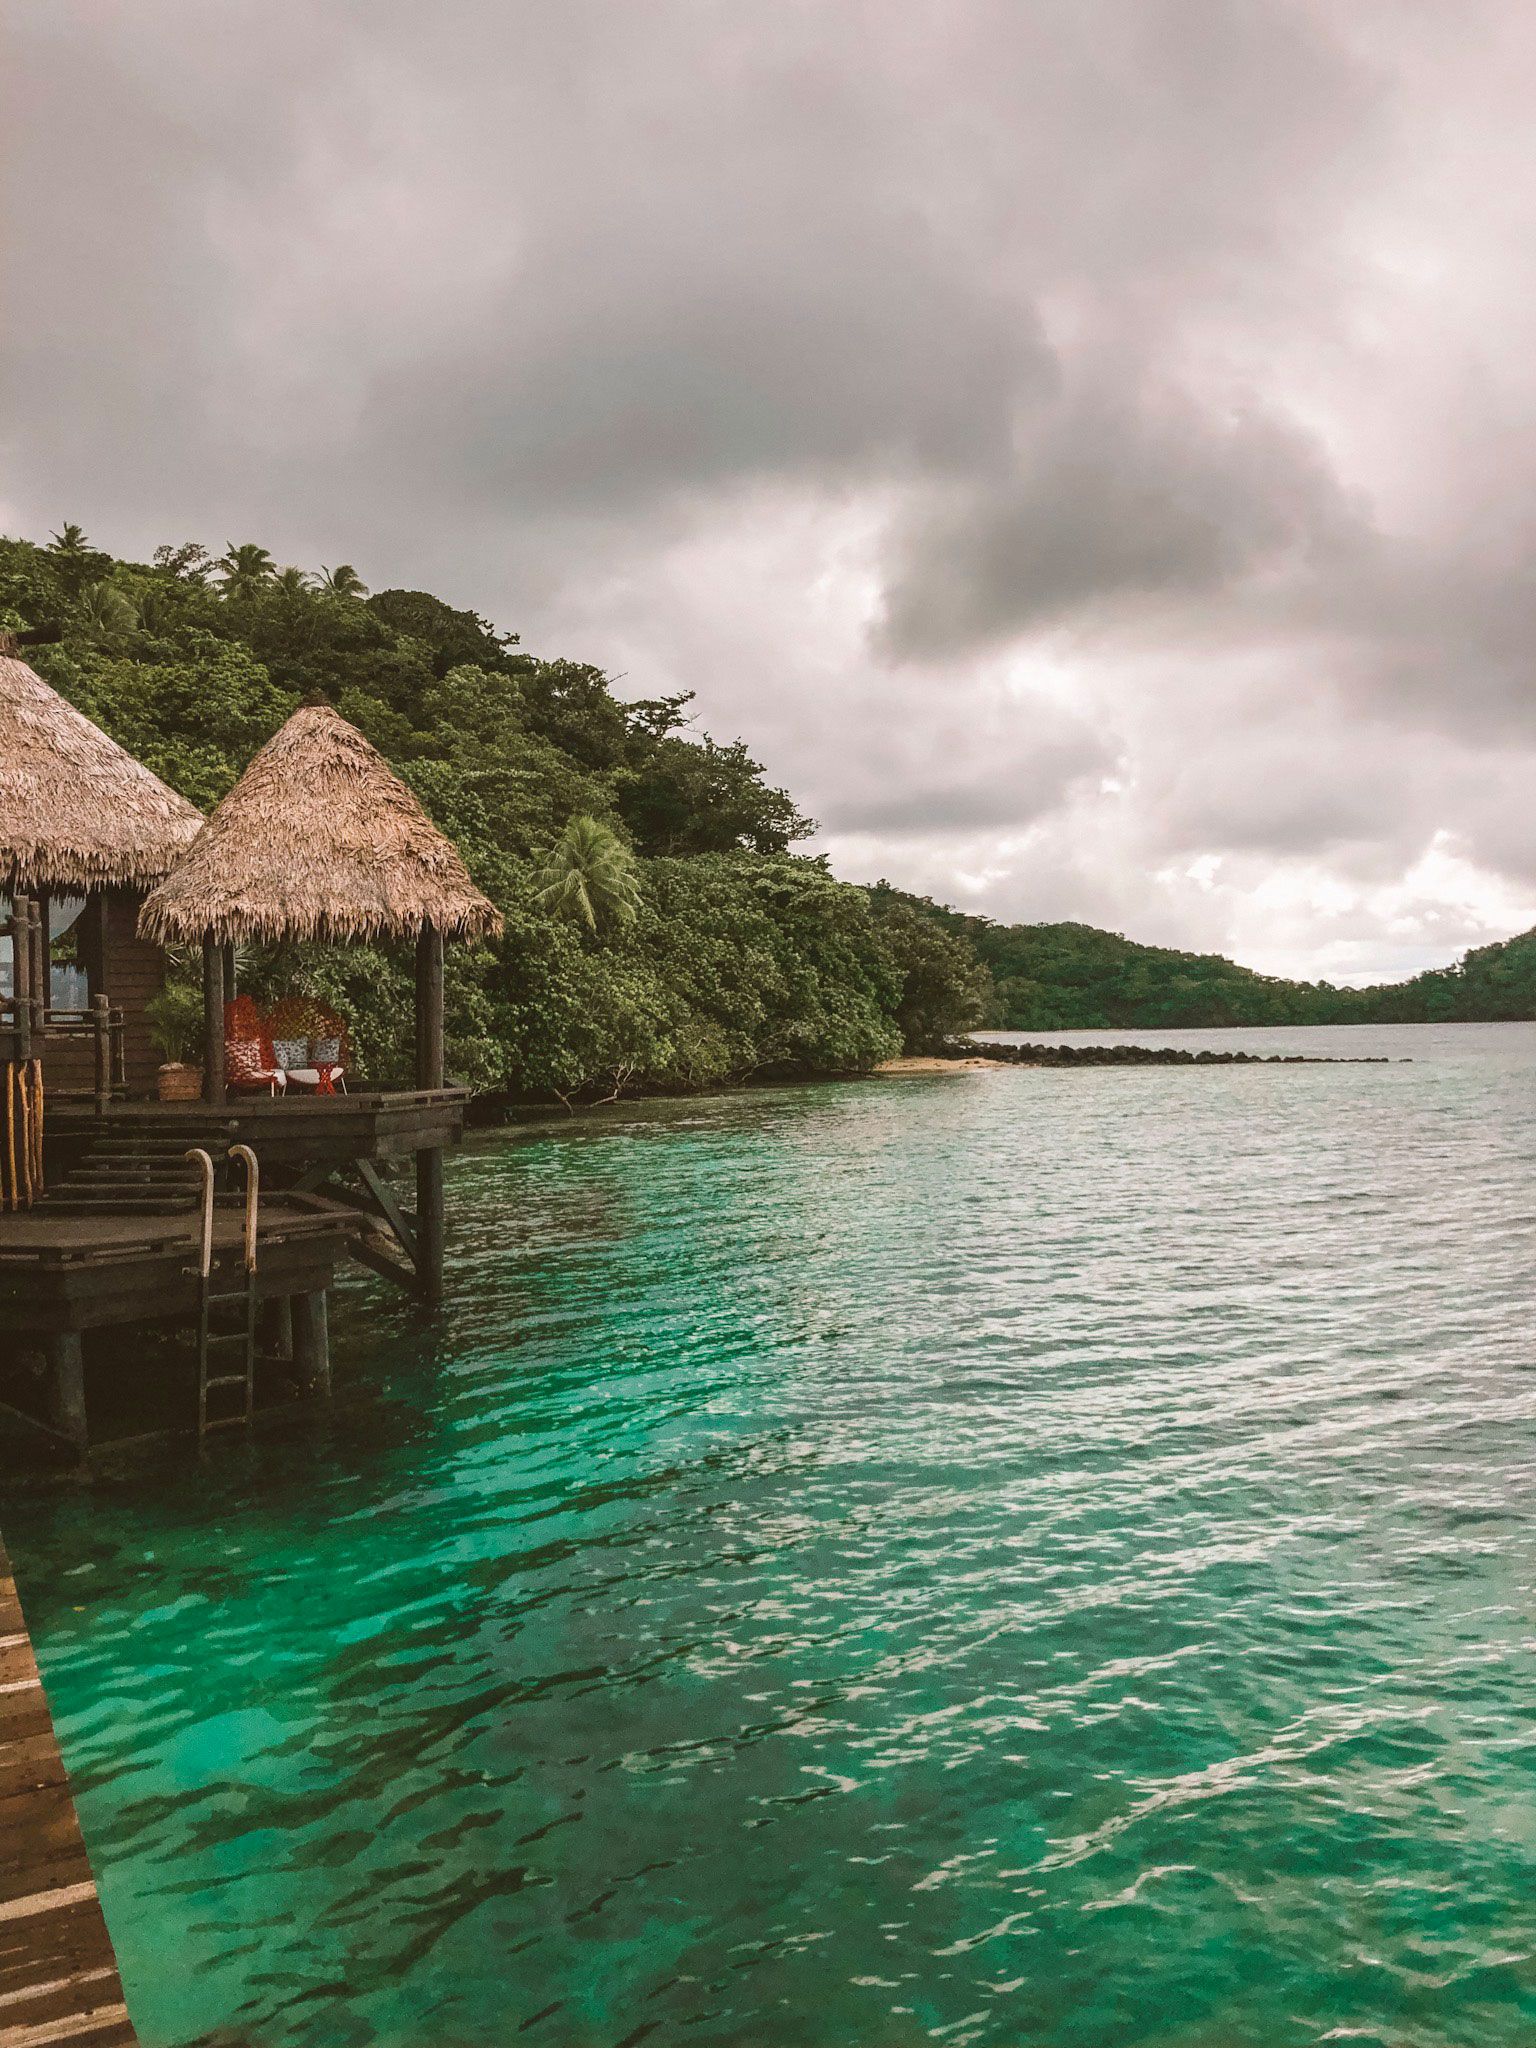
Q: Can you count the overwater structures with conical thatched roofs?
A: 2